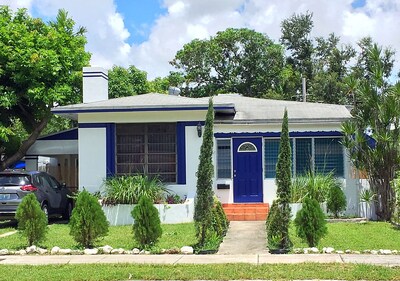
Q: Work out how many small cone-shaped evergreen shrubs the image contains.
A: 5